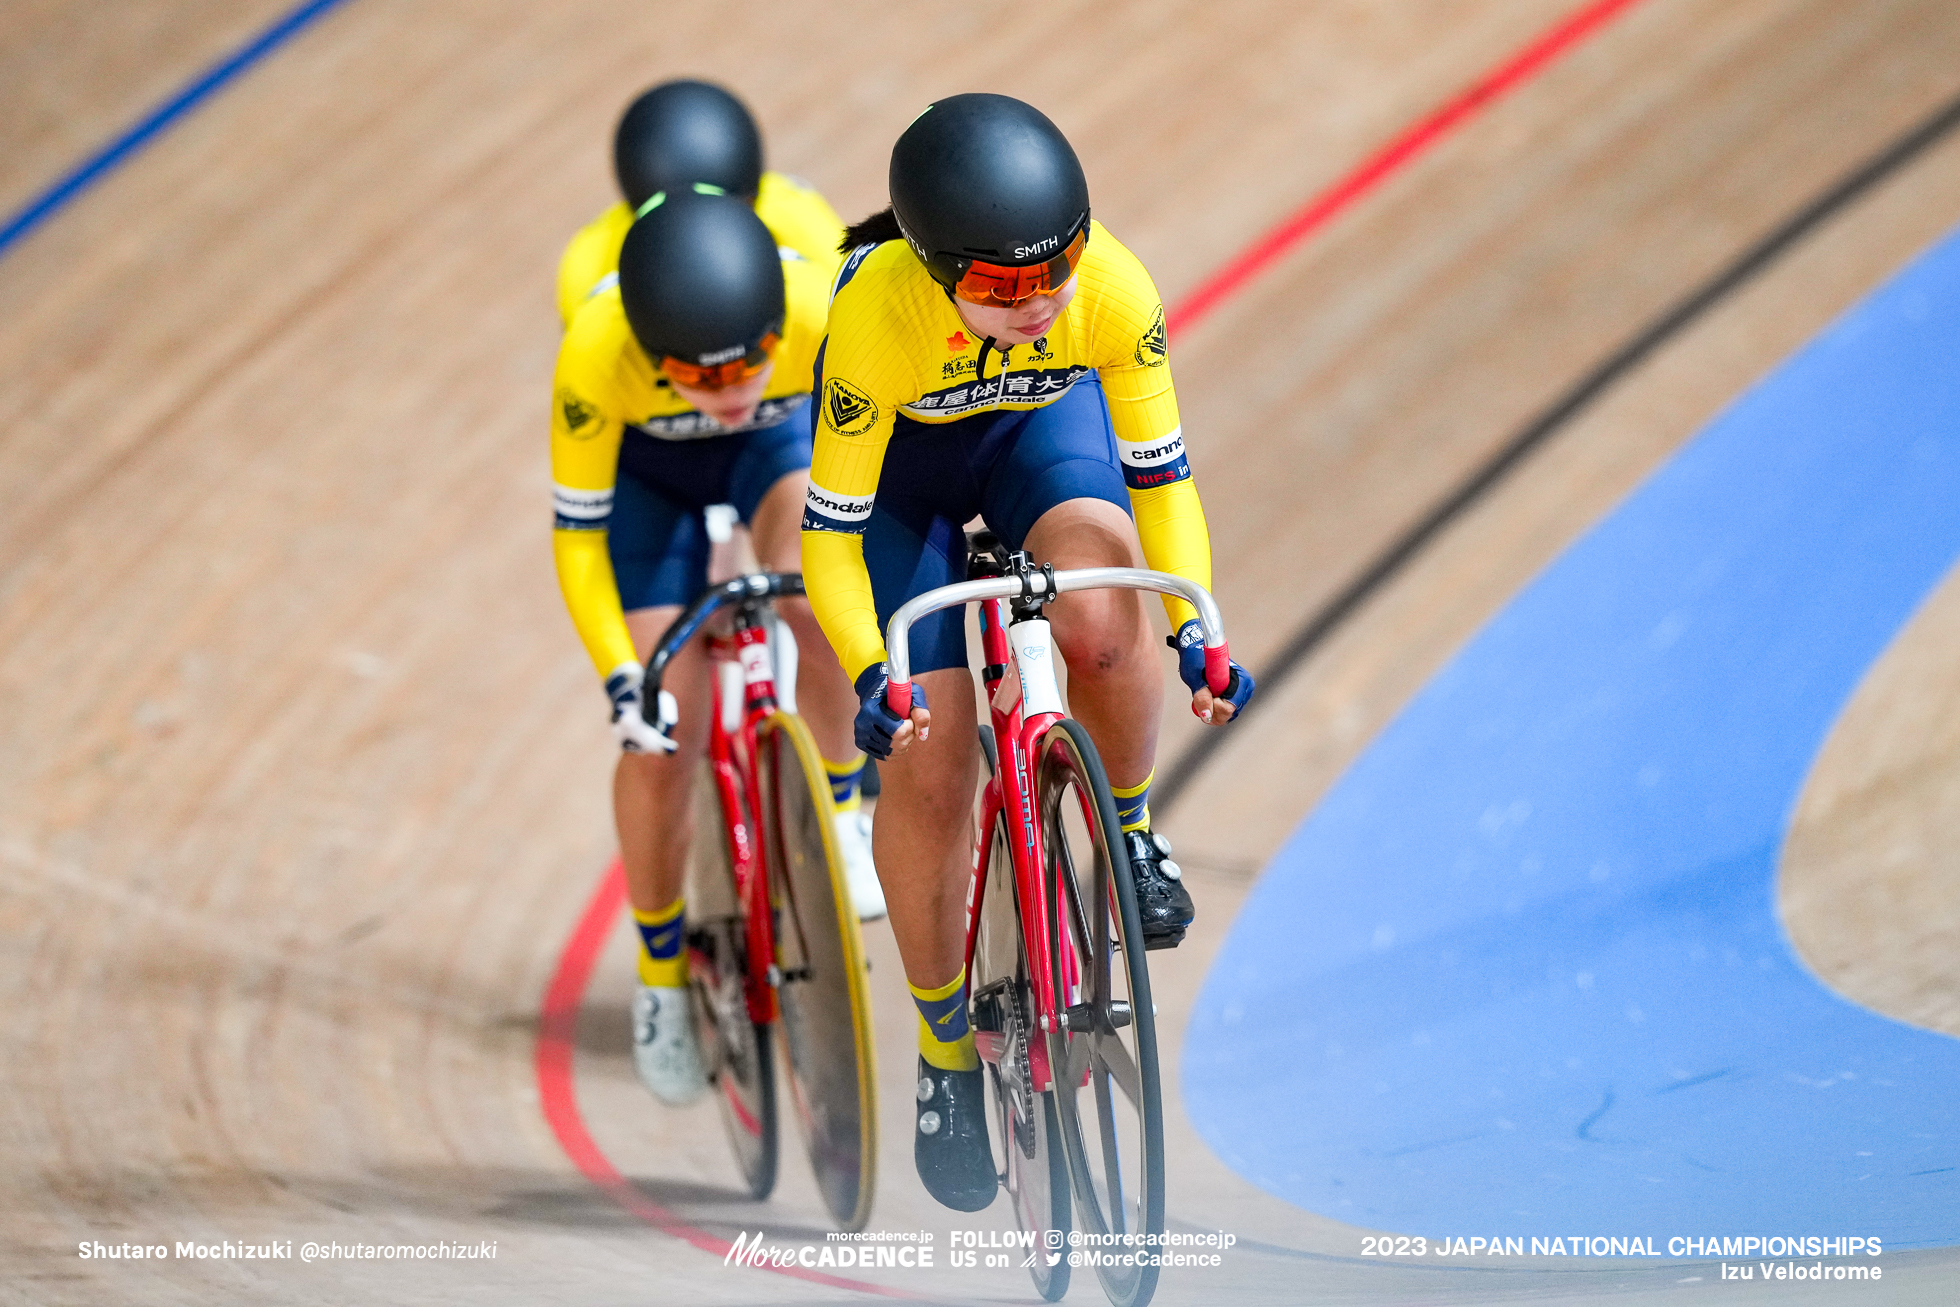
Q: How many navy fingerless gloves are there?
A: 2